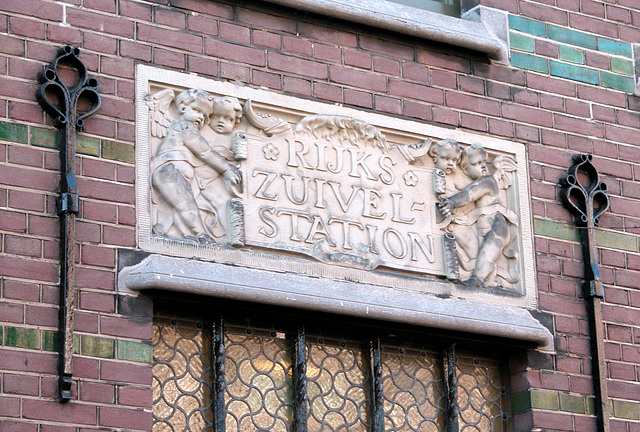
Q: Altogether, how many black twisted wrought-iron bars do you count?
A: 4